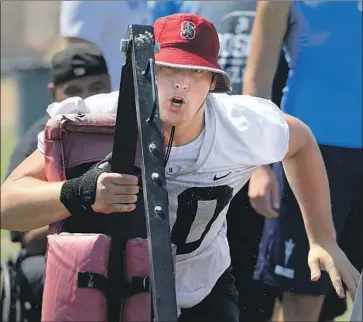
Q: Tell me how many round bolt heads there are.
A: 3